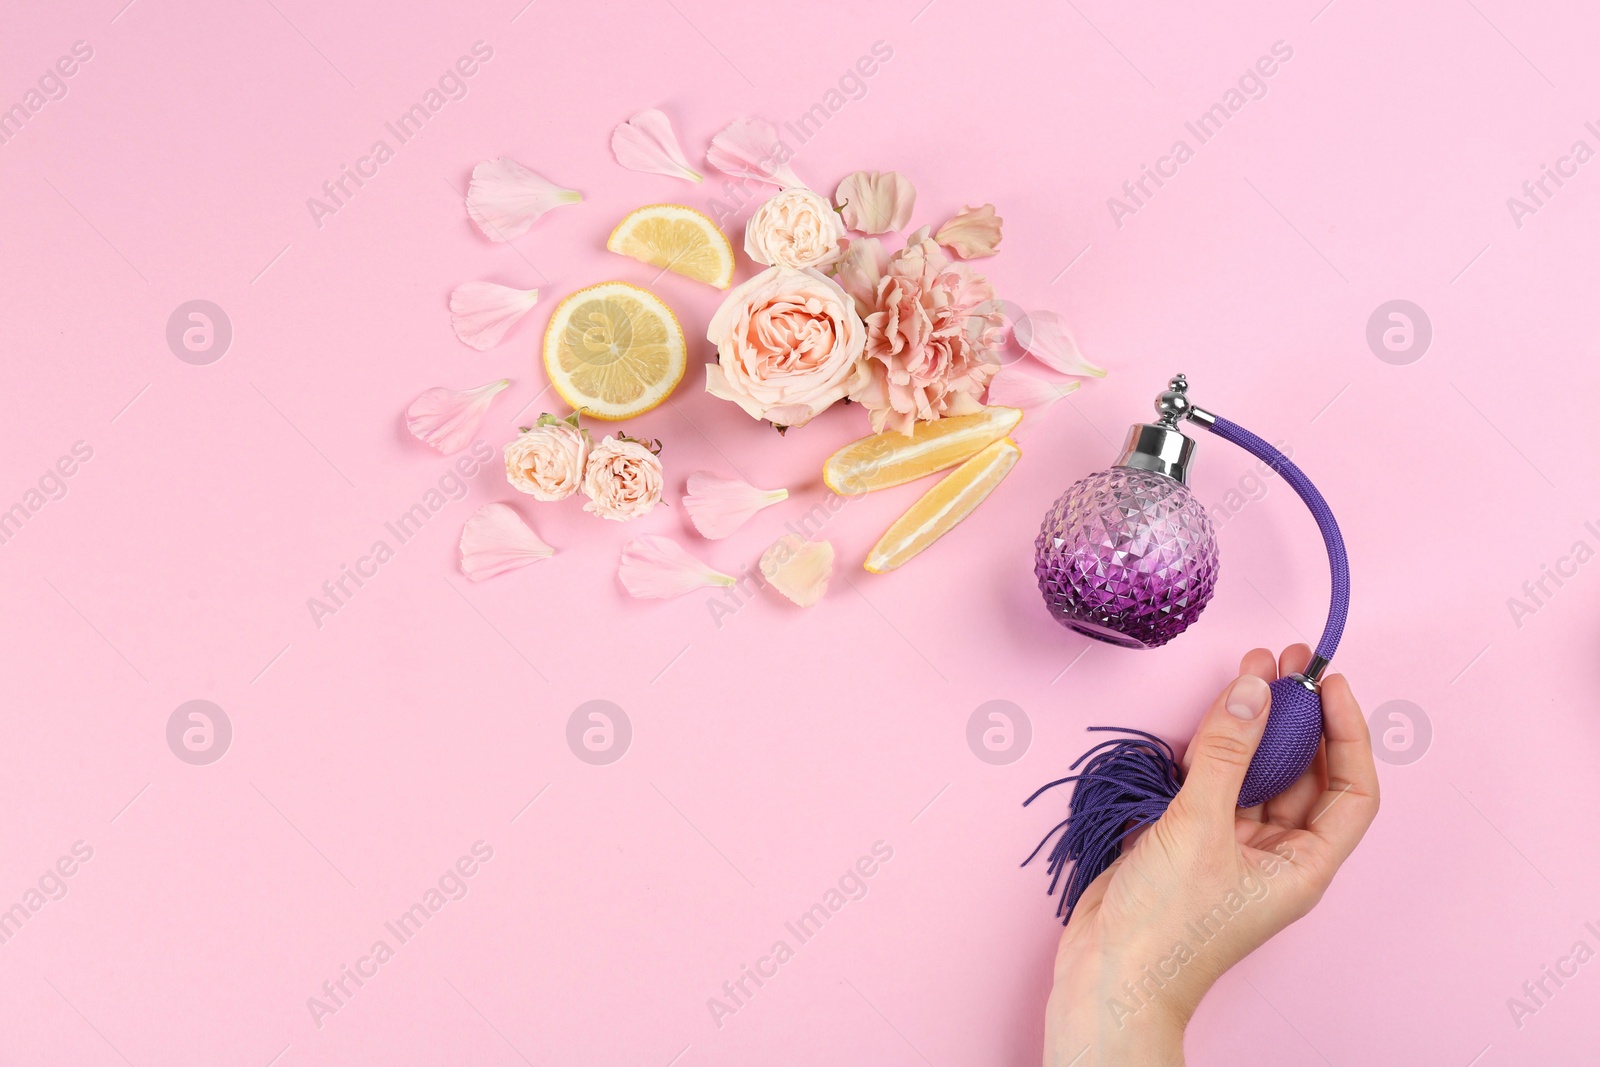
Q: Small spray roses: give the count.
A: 3